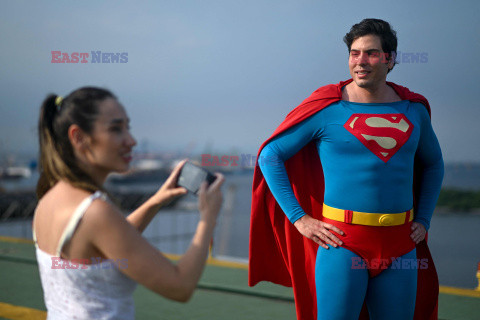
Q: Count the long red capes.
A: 1